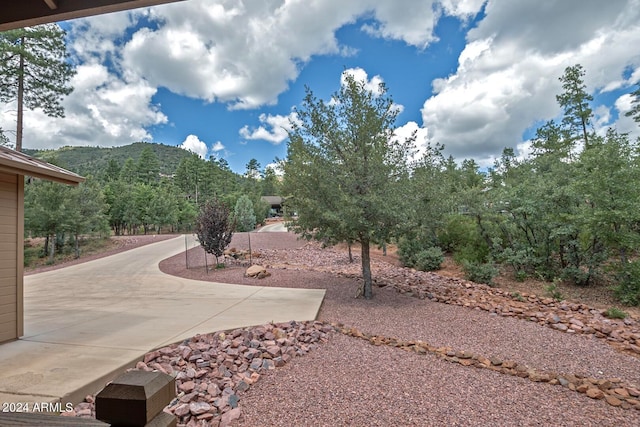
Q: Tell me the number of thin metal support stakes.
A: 3